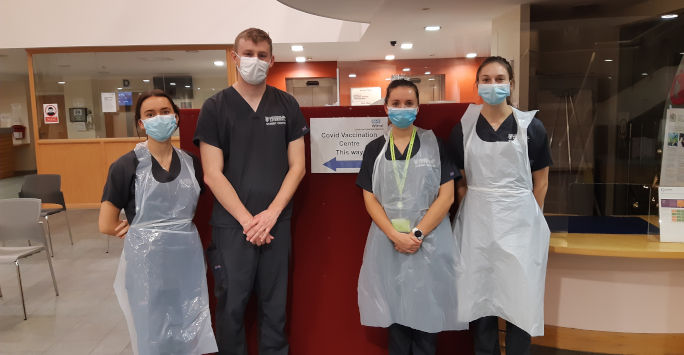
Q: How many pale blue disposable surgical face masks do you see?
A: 3